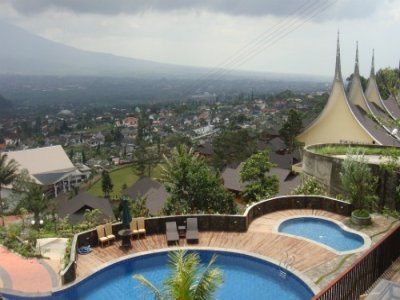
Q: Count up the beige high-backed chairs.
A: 4